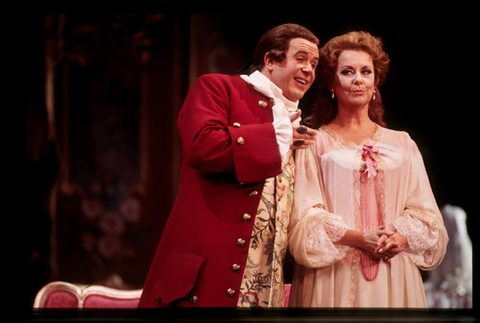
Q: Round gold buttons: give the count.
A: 9